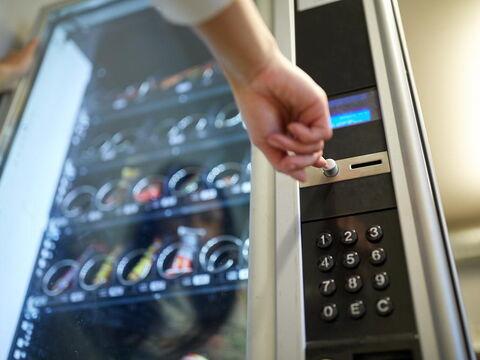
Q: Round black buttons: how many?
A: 12